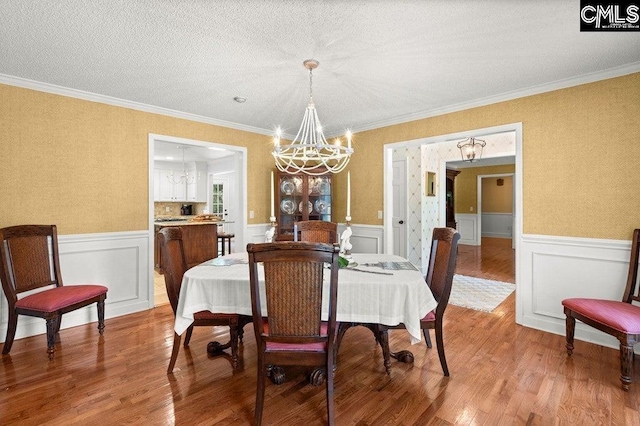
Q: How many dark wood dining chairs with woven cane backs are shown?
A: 6